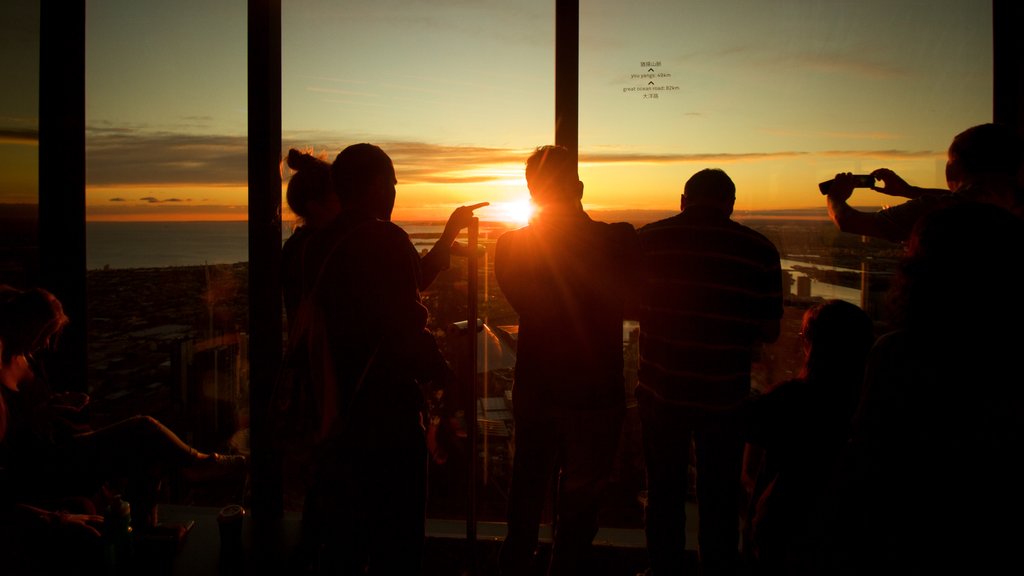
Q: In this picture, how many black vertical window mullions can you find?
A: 4